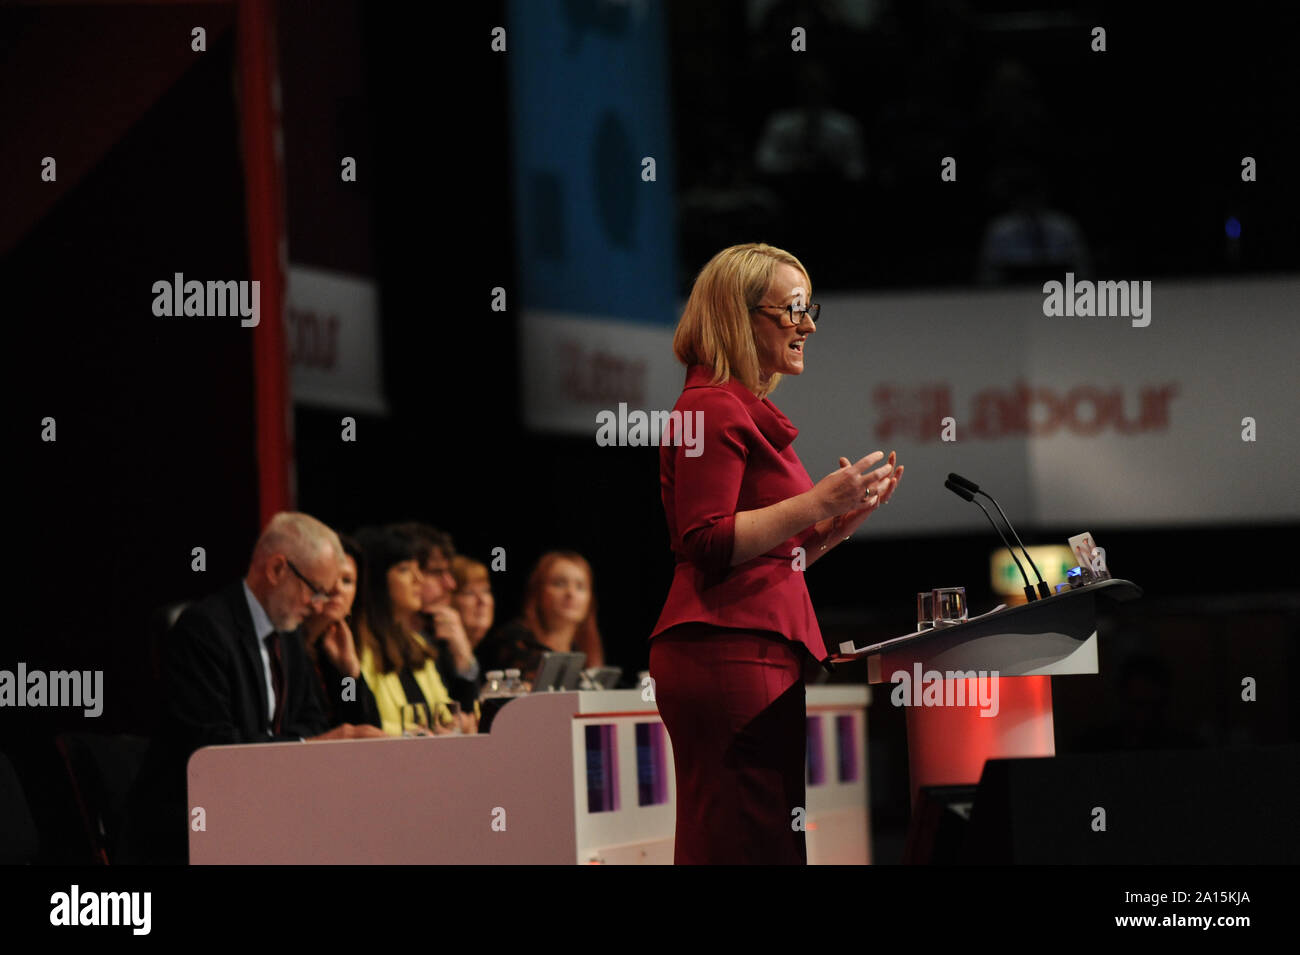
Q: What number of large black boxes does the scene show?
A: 1